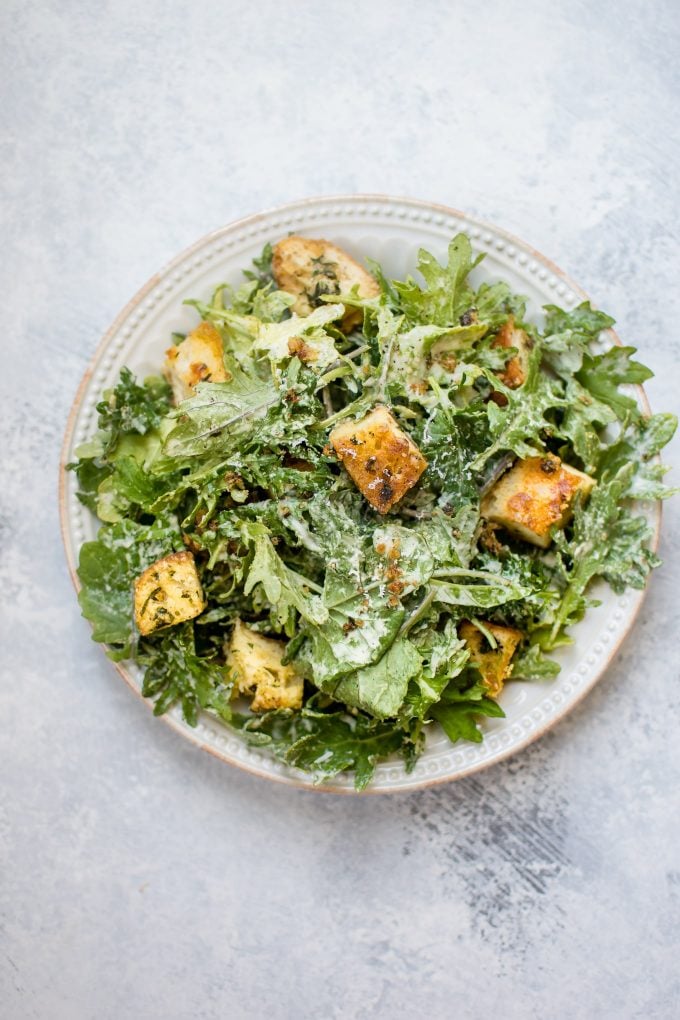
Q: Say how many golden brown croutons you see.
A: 8